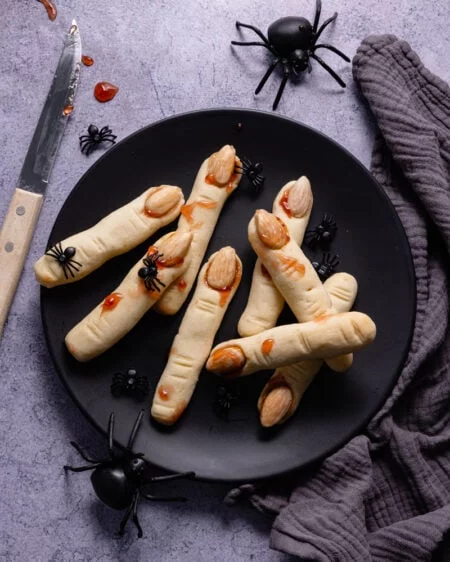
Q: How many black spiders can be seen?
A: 10